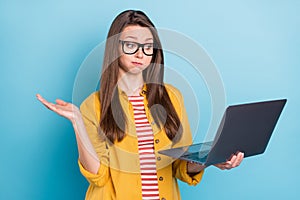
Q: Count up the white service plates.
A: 0